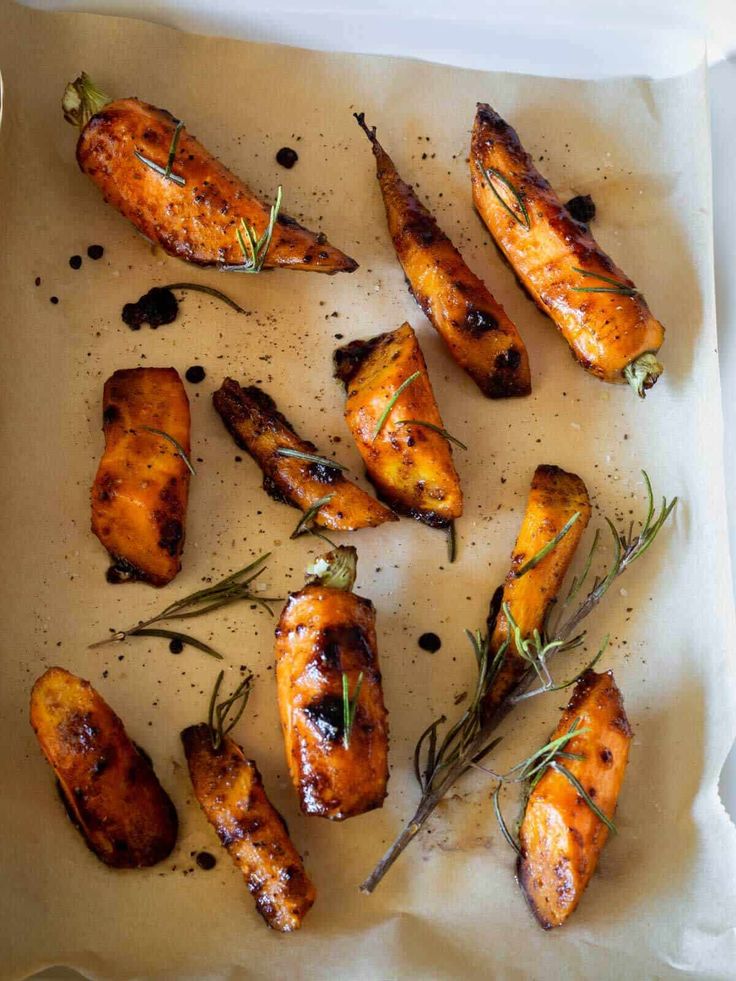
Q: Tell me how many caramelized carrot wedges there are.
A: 11